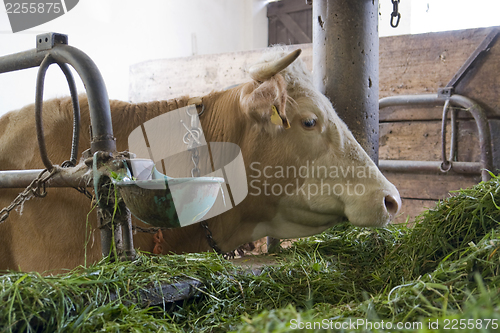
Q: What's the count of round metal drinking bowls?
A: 1